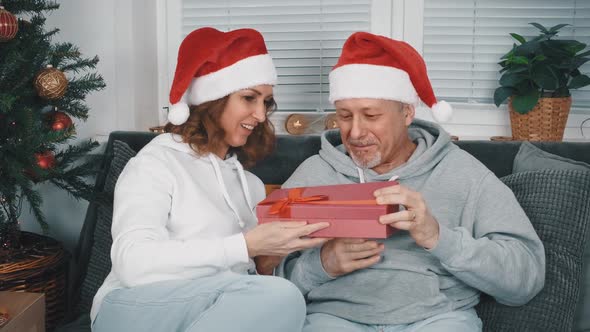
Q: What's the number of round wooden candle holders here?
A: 2